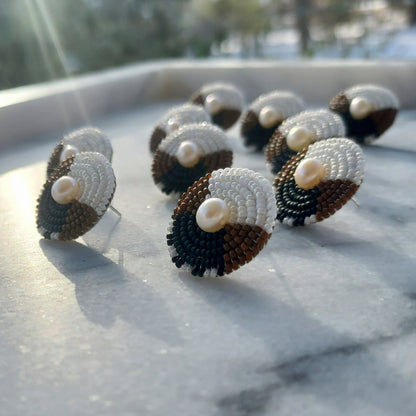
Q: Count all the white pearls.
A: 10